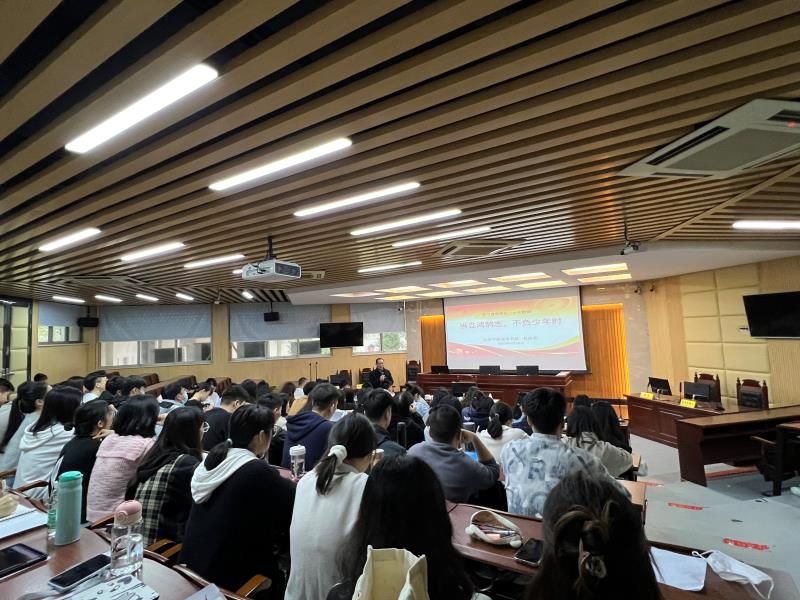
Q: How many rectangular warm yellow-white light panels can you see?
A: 10